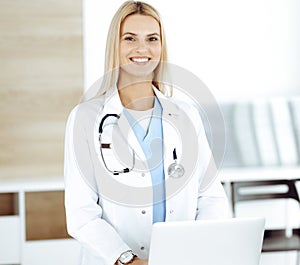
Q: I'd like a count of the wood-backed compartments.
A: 2